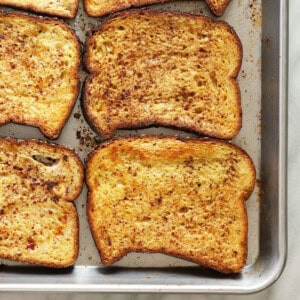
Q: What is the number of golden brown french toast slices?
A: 6